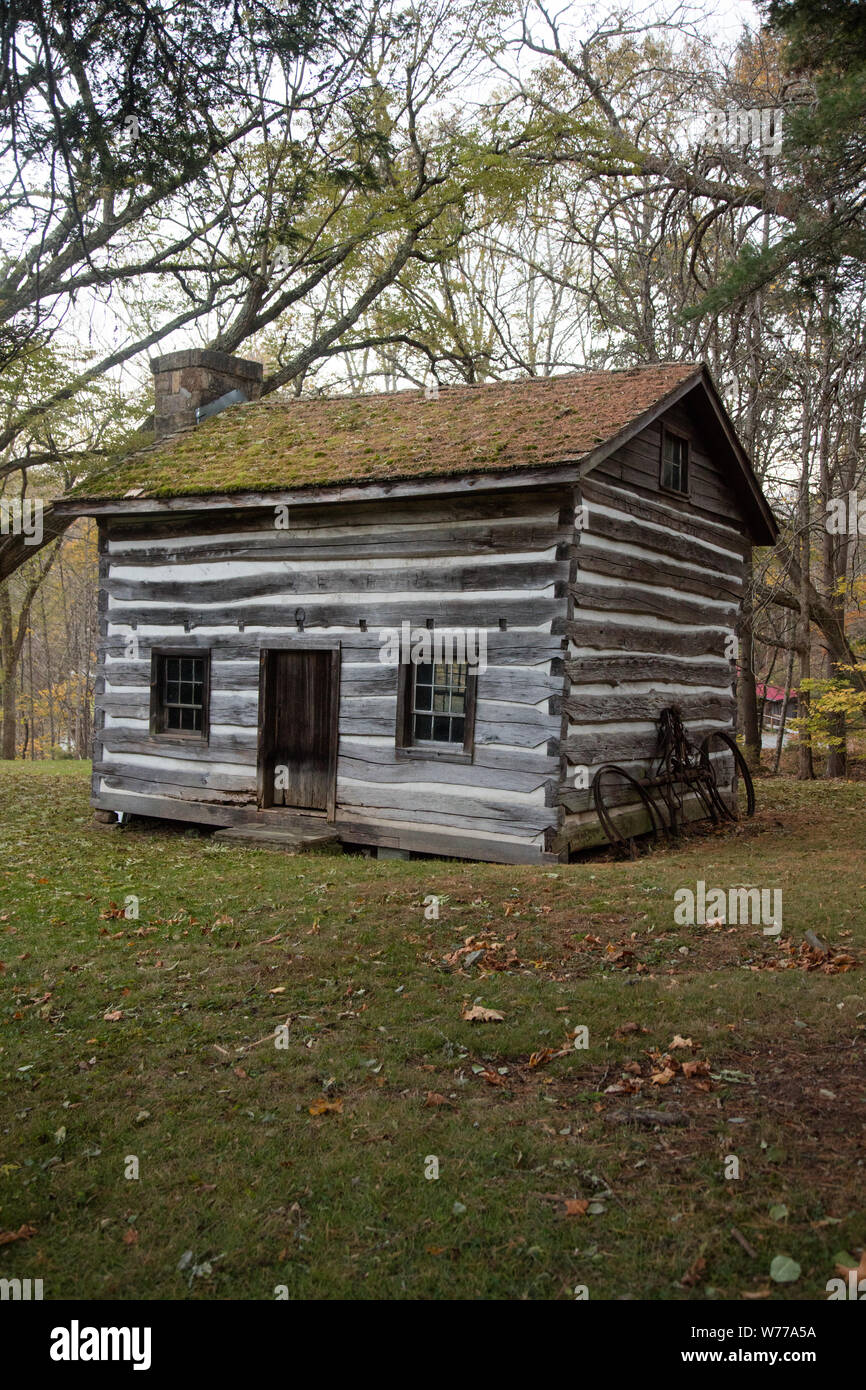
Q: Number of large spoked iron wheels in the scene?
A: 2